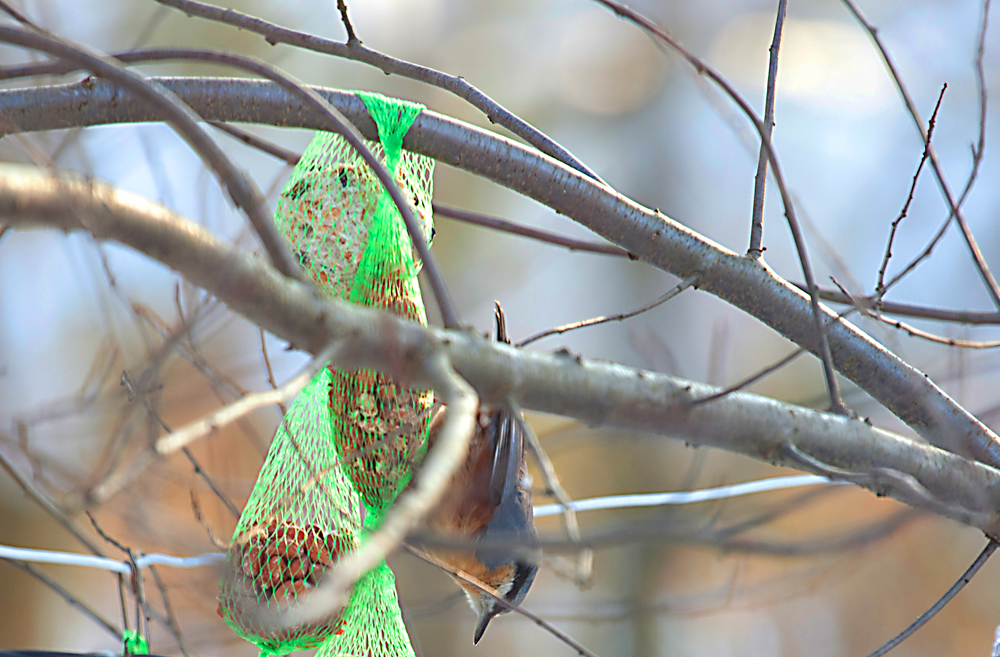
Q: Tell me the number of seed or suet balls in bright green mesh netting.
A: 3